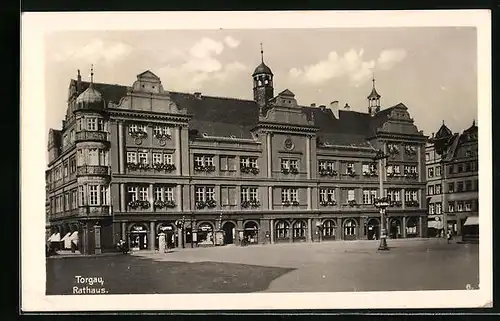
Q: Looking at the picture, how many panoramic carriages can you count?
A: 0